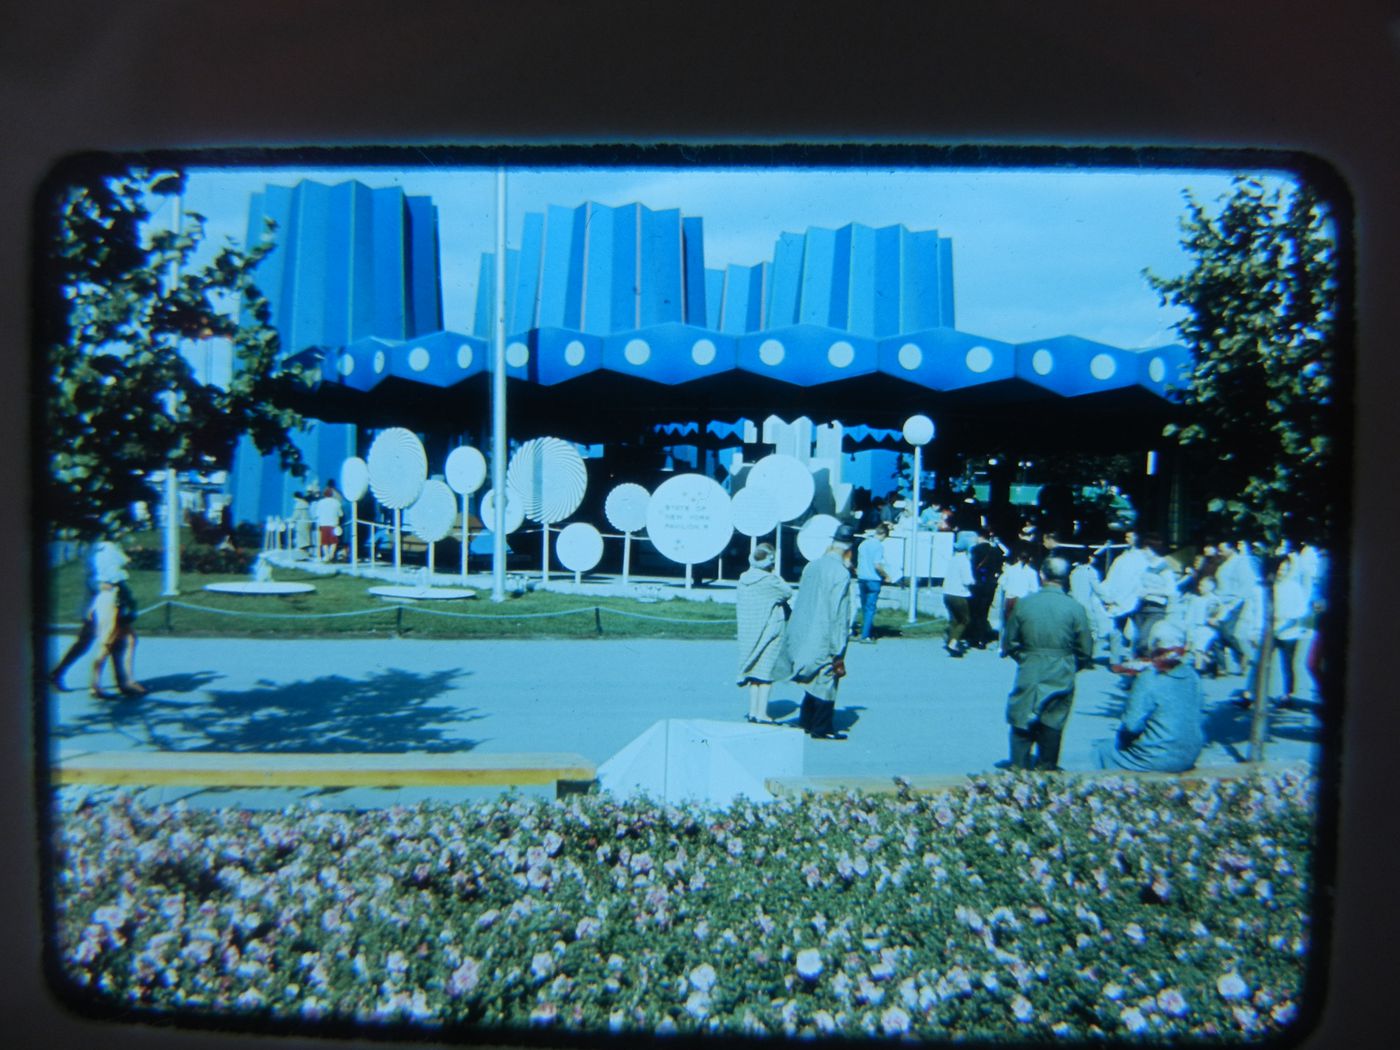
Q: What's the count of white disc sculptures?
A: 12